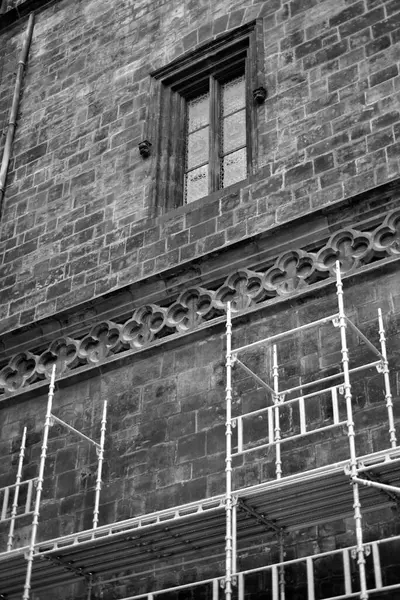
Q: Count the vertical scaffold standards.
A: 7